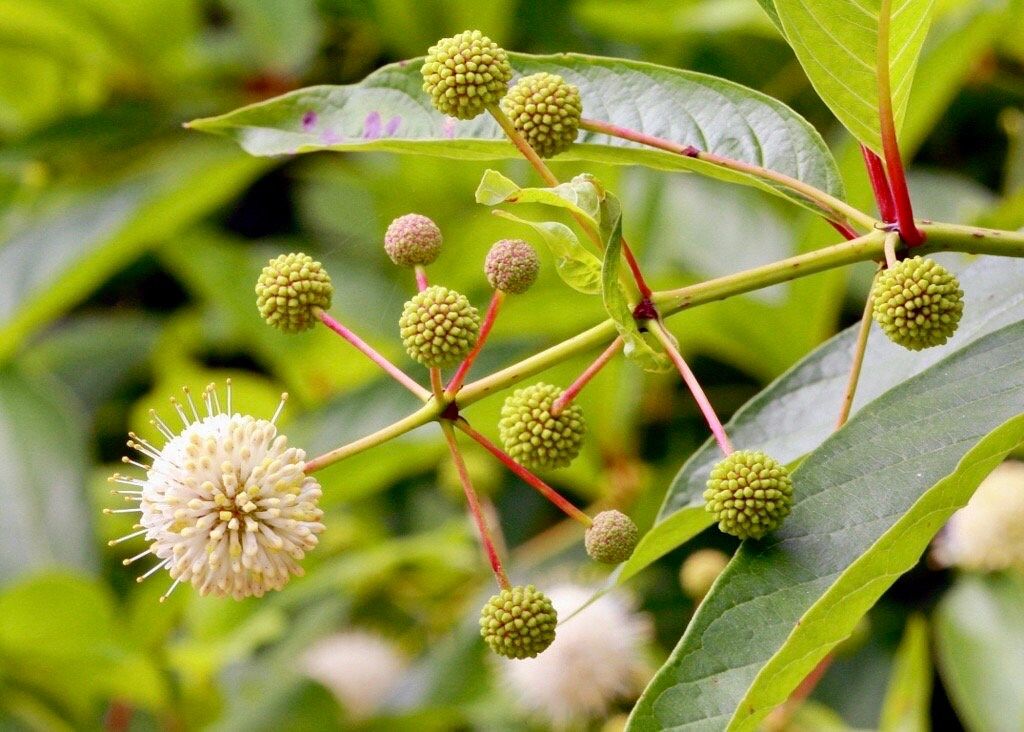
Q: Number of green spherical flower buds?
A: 8